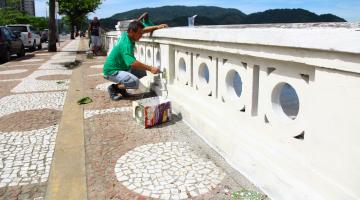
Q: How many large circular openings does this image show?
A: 4